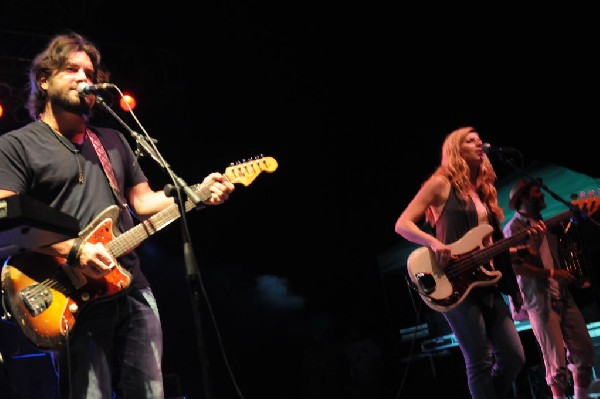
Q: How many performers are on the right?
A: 2